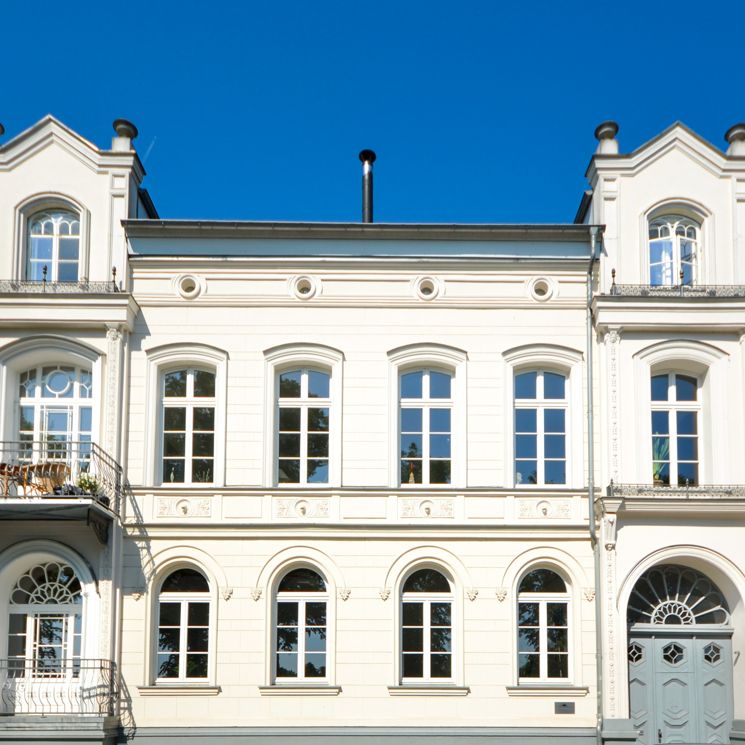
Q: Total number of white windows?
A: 13